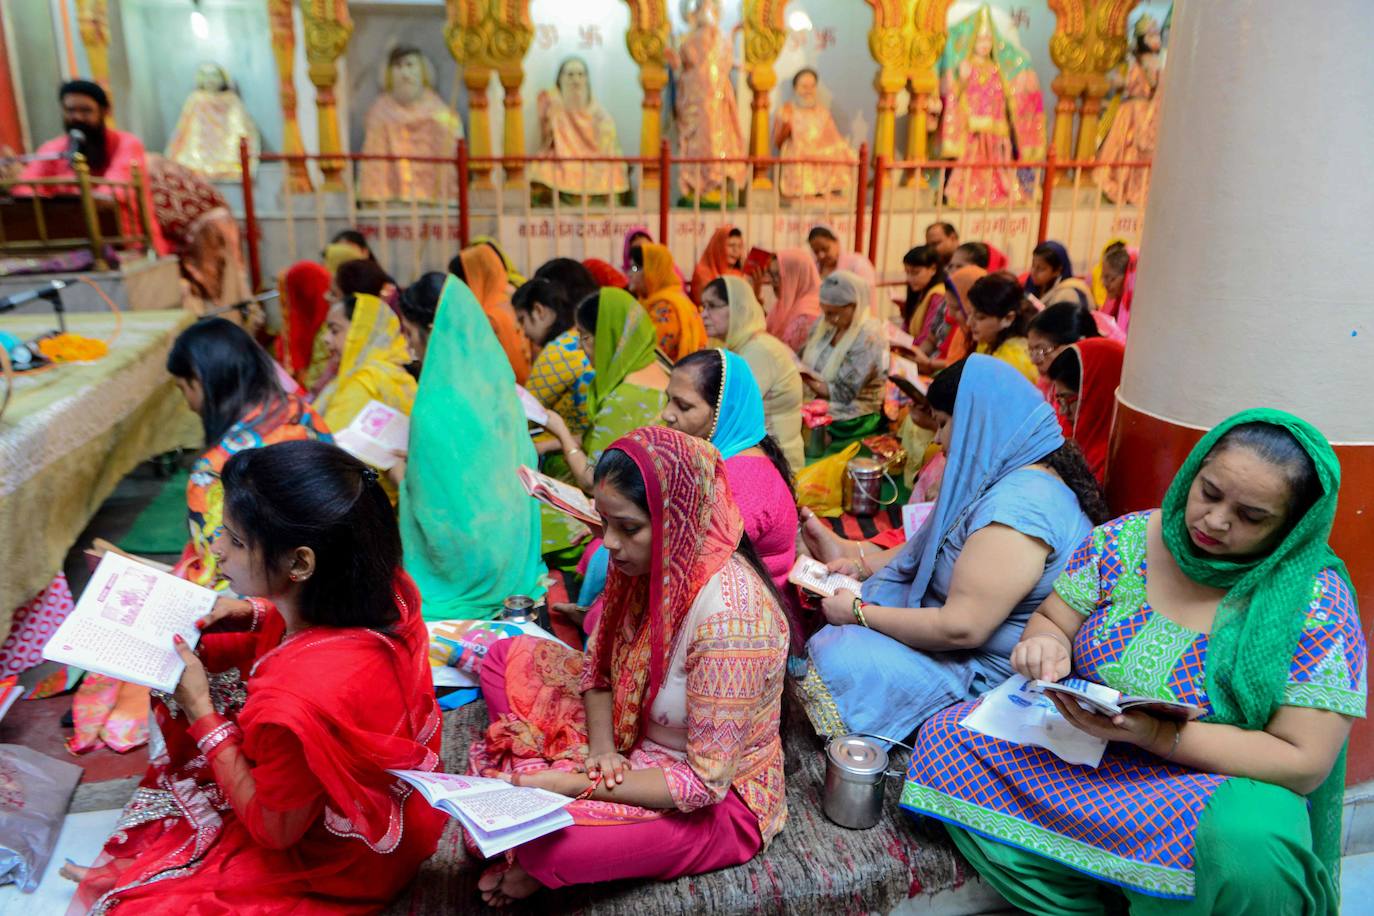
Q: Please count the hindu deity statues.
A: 7